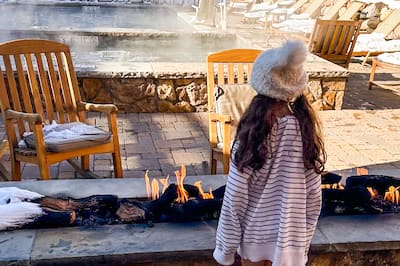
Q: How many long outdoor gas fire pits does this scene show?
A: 1